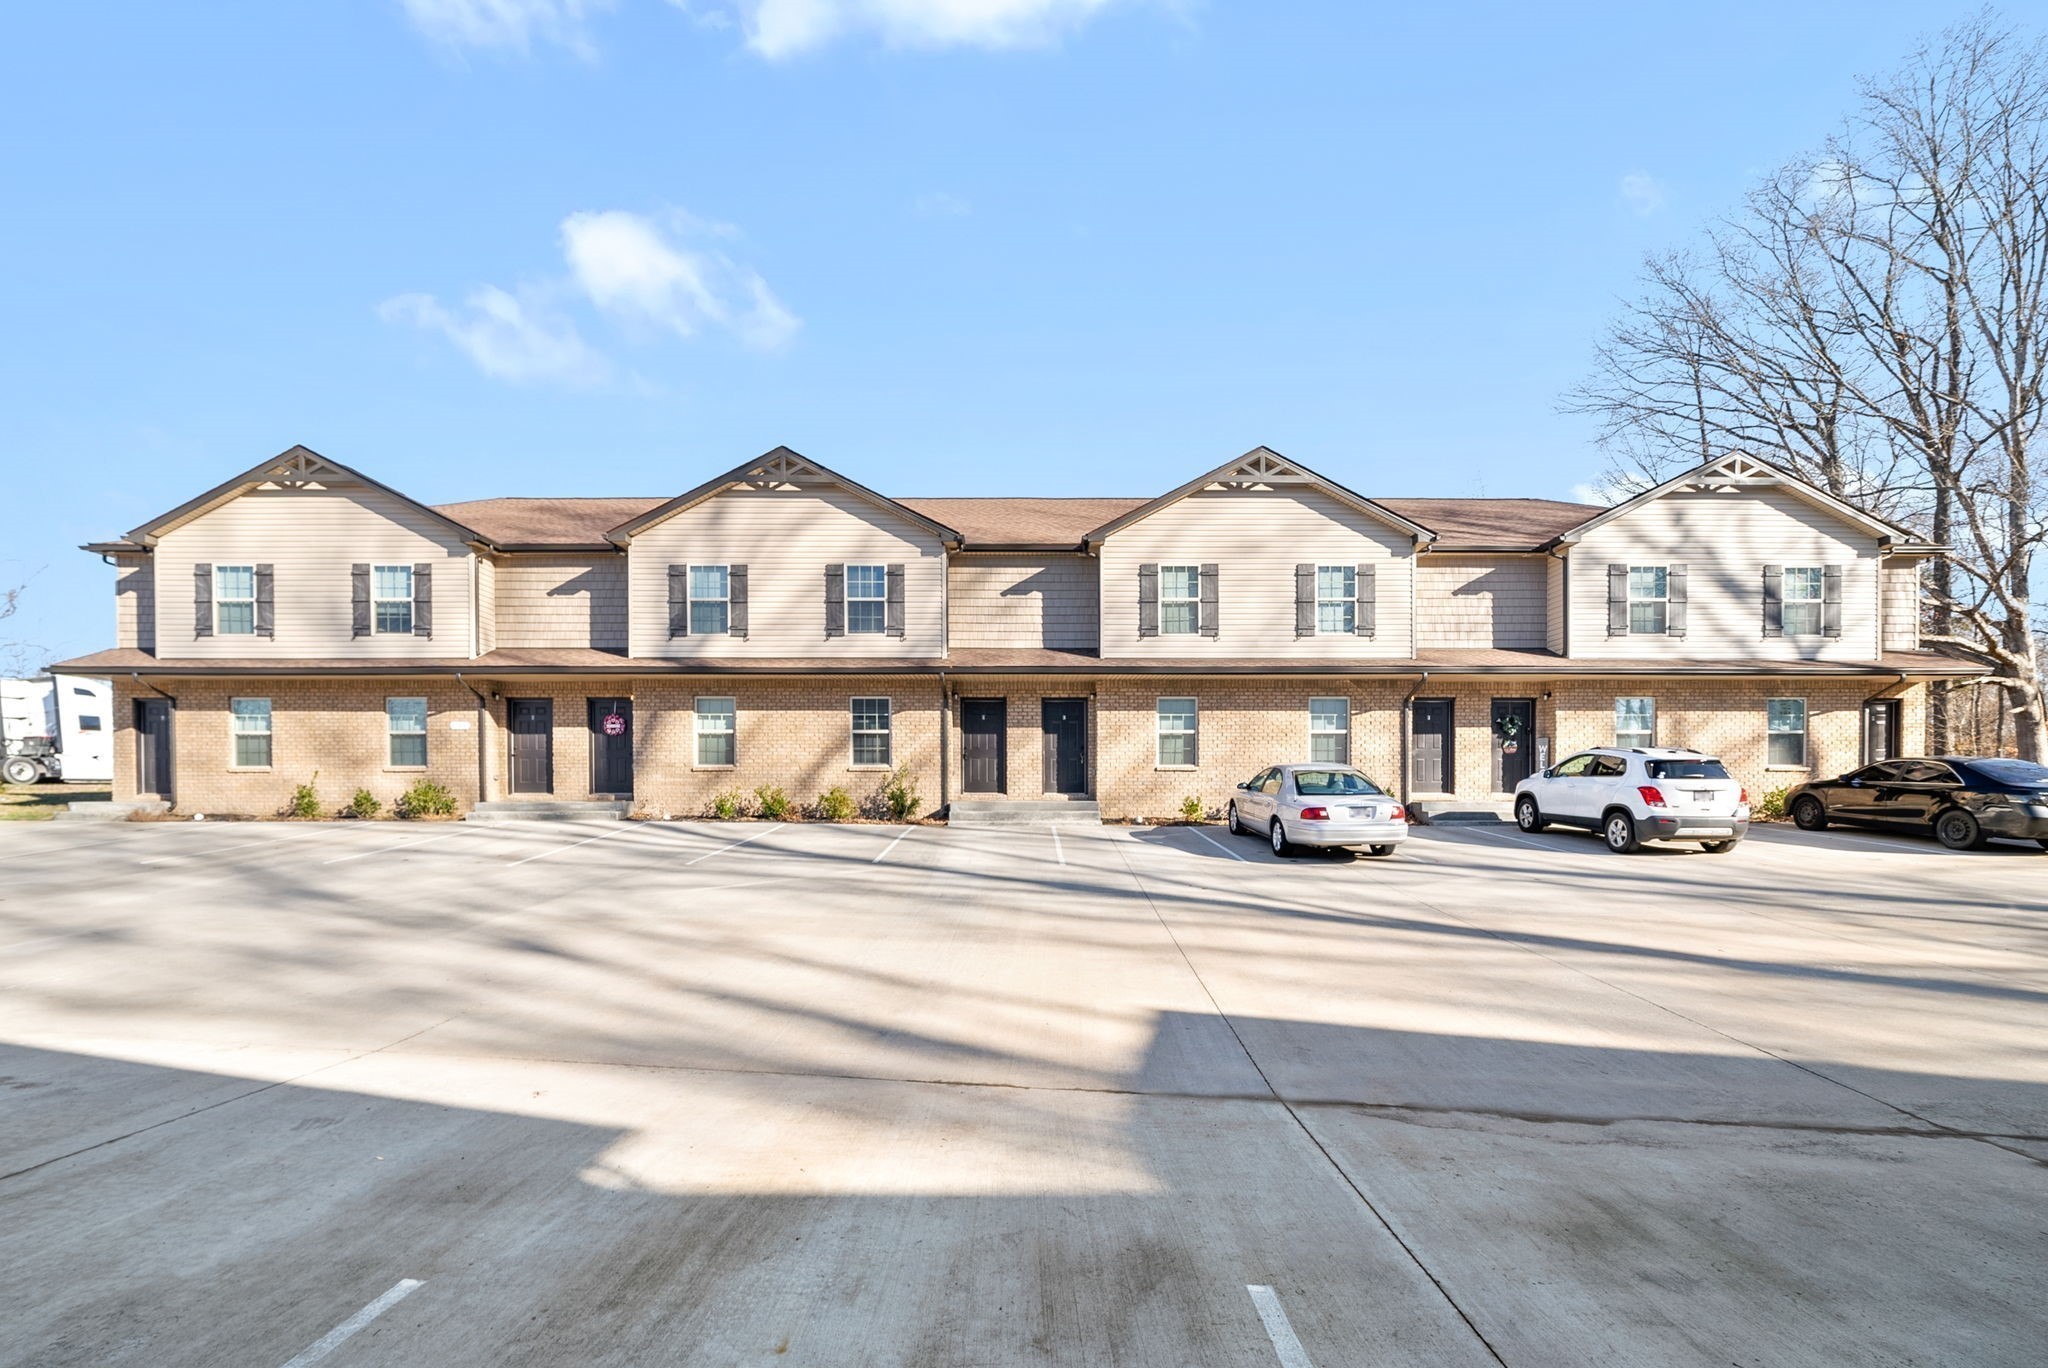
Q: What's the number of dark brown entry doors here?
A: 8